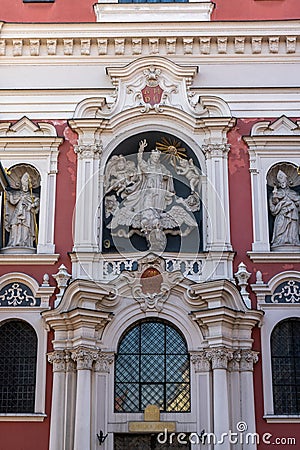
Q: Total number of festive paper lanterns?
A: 0